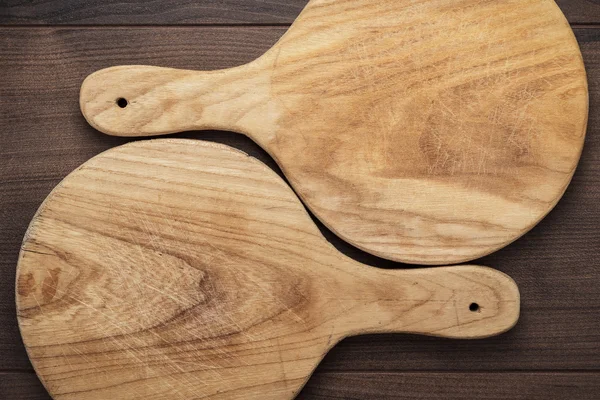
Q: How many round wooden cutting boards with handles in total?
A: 2